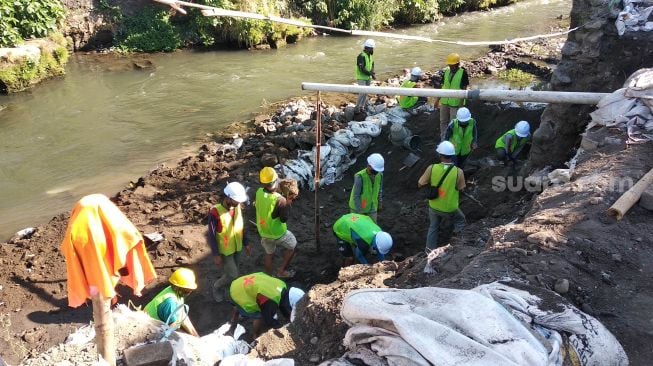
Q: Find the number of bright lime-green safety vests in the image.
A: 12